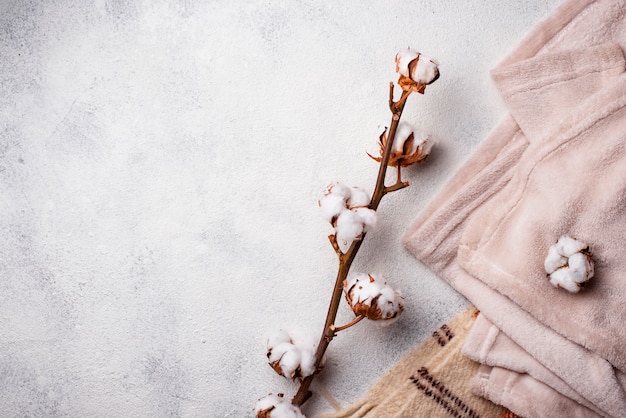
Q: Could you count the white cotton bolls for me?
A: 7